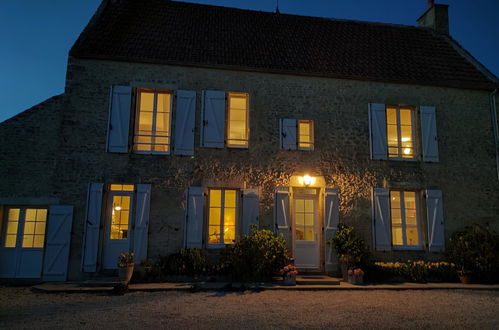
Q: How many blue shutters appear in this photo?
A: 15